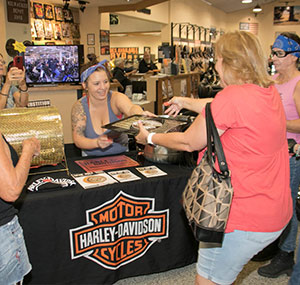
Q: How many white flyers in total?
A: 3